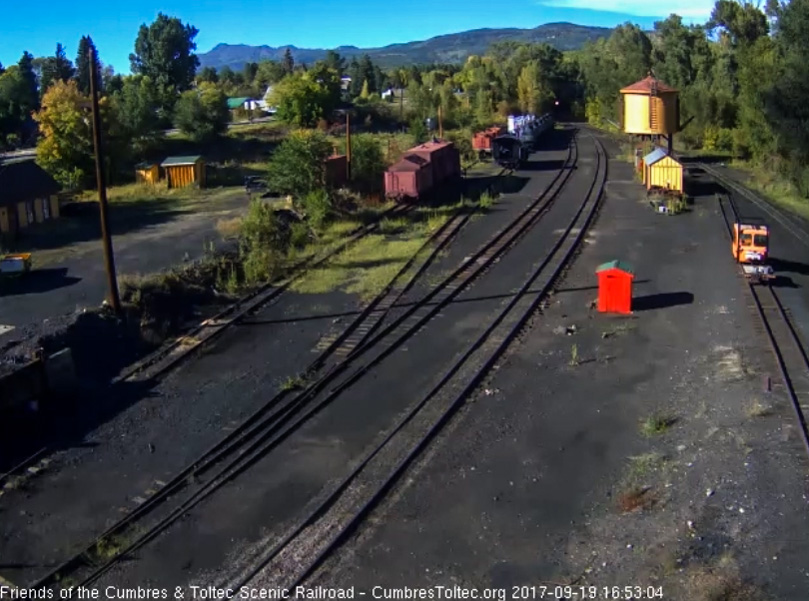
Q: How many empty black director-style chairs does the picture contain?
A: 0